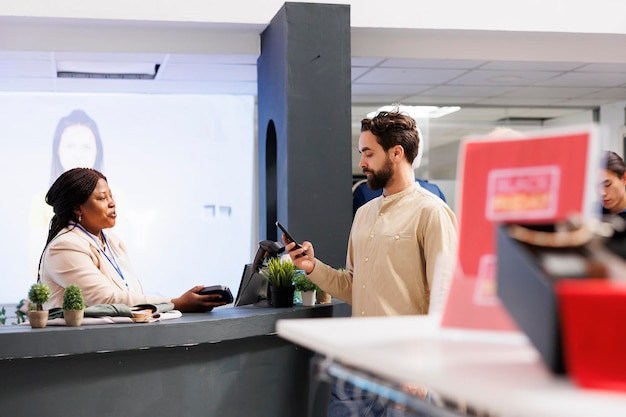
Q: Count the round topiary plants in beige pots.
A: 2